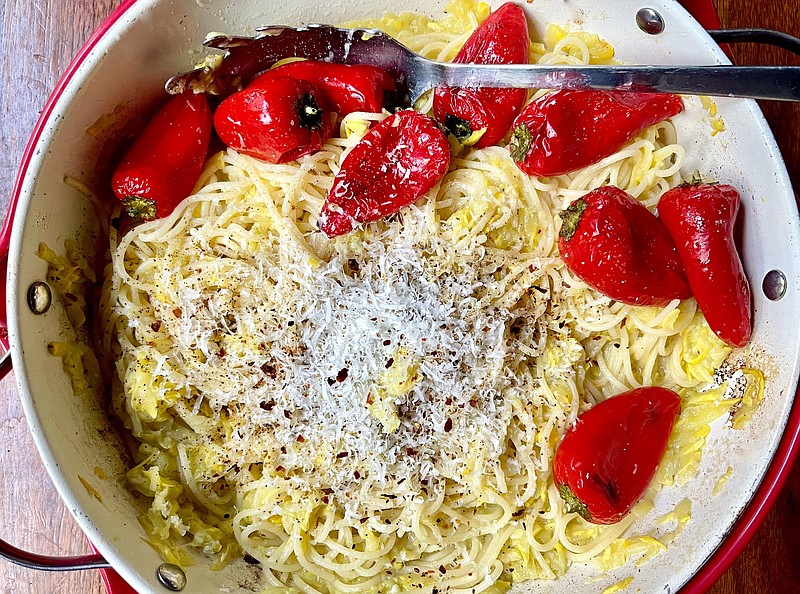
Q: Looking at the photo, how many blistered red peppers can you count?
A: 9